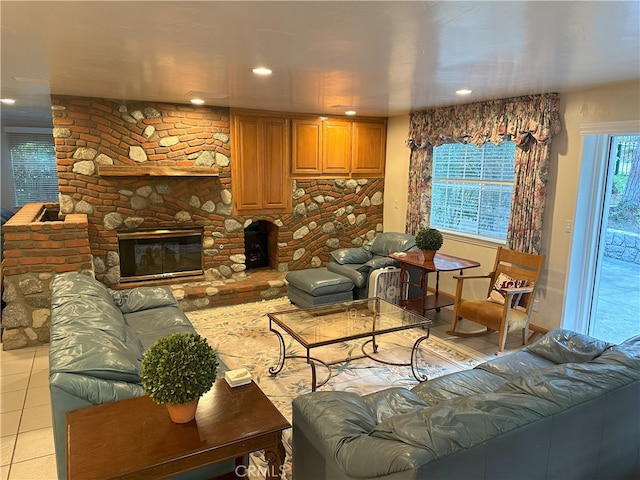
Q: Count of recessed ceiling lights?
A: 5